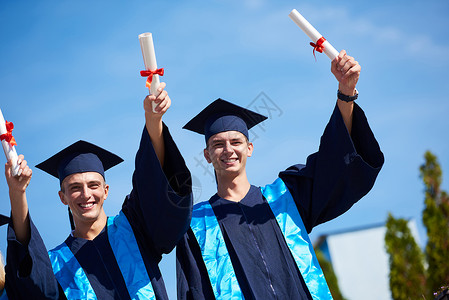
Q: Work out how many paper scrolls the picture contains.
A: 3